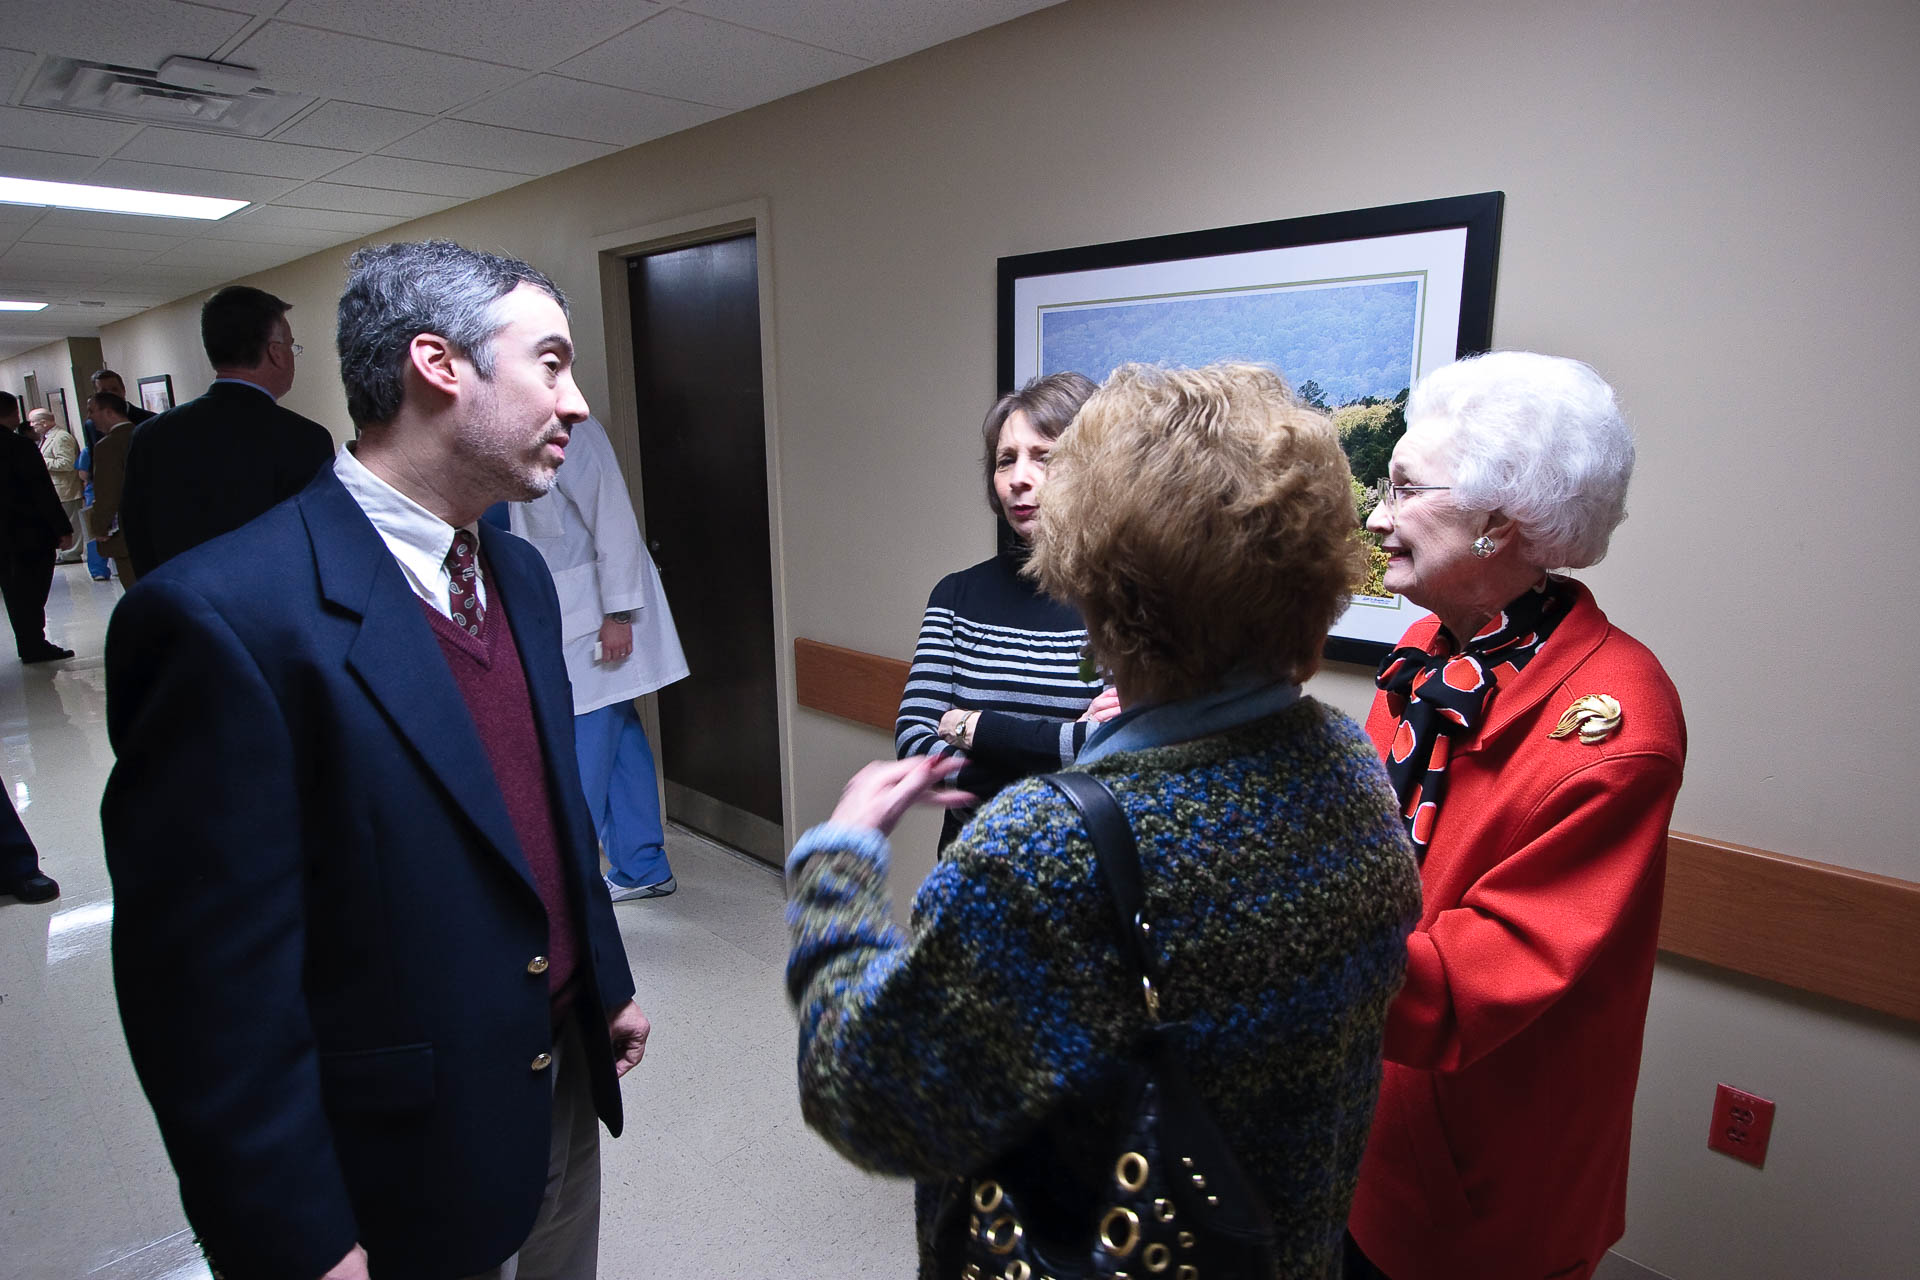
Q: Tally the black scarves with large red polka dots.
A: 1